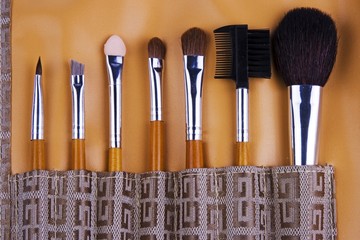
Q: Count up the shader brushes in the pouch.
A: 2